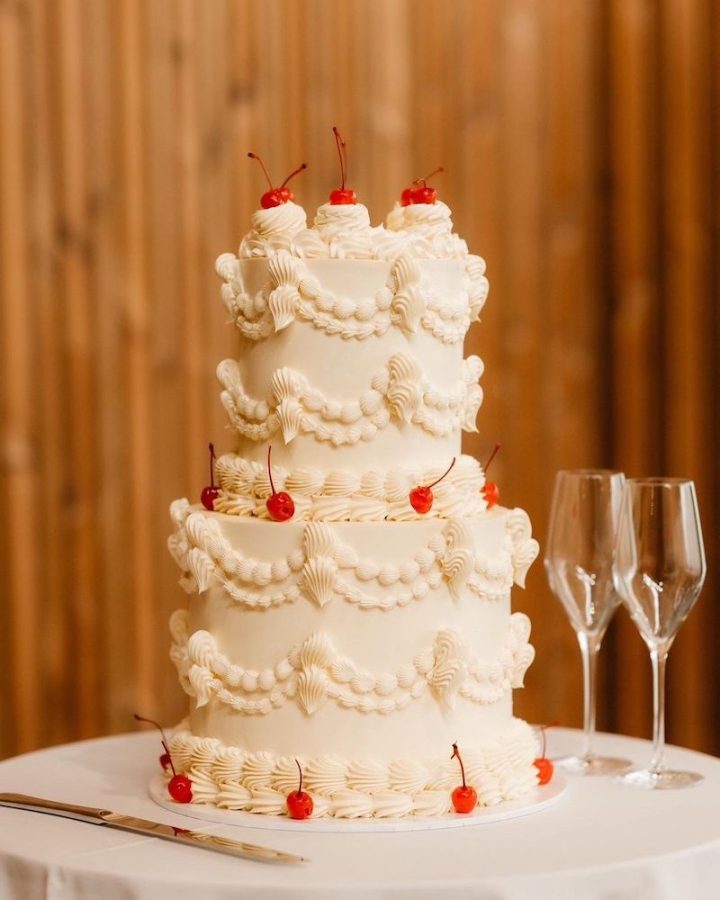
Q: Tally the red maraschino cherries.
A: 14